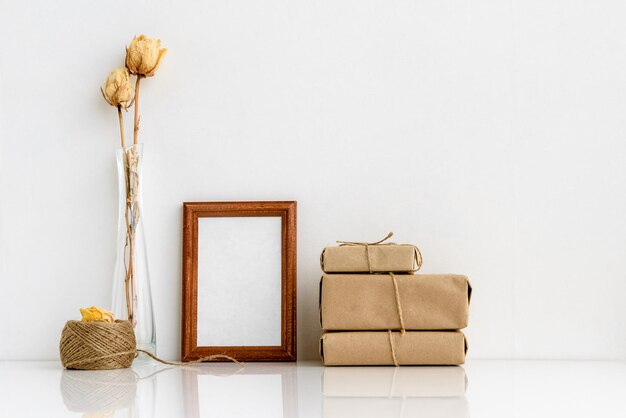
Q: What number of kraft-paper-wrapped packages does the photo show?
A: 3